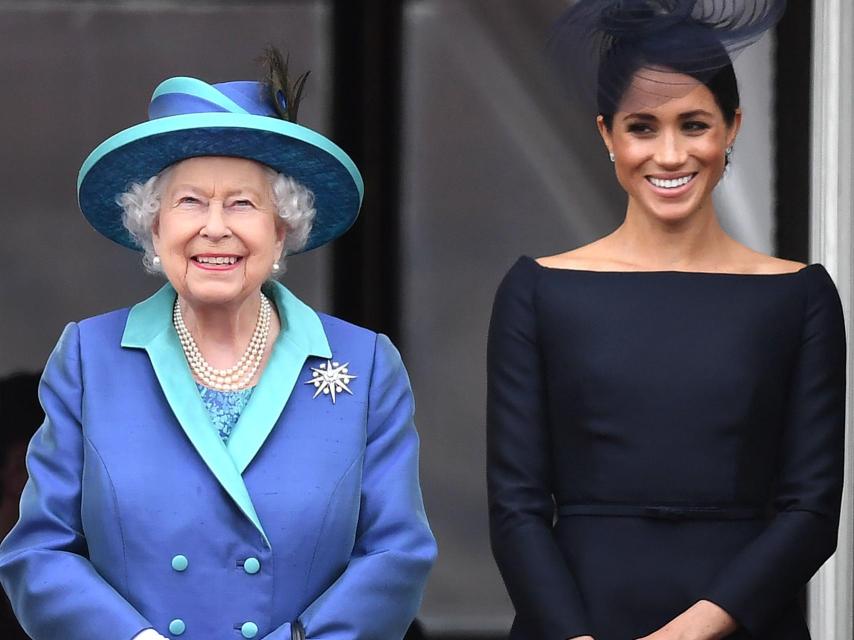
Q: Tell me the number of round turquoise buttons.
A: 4